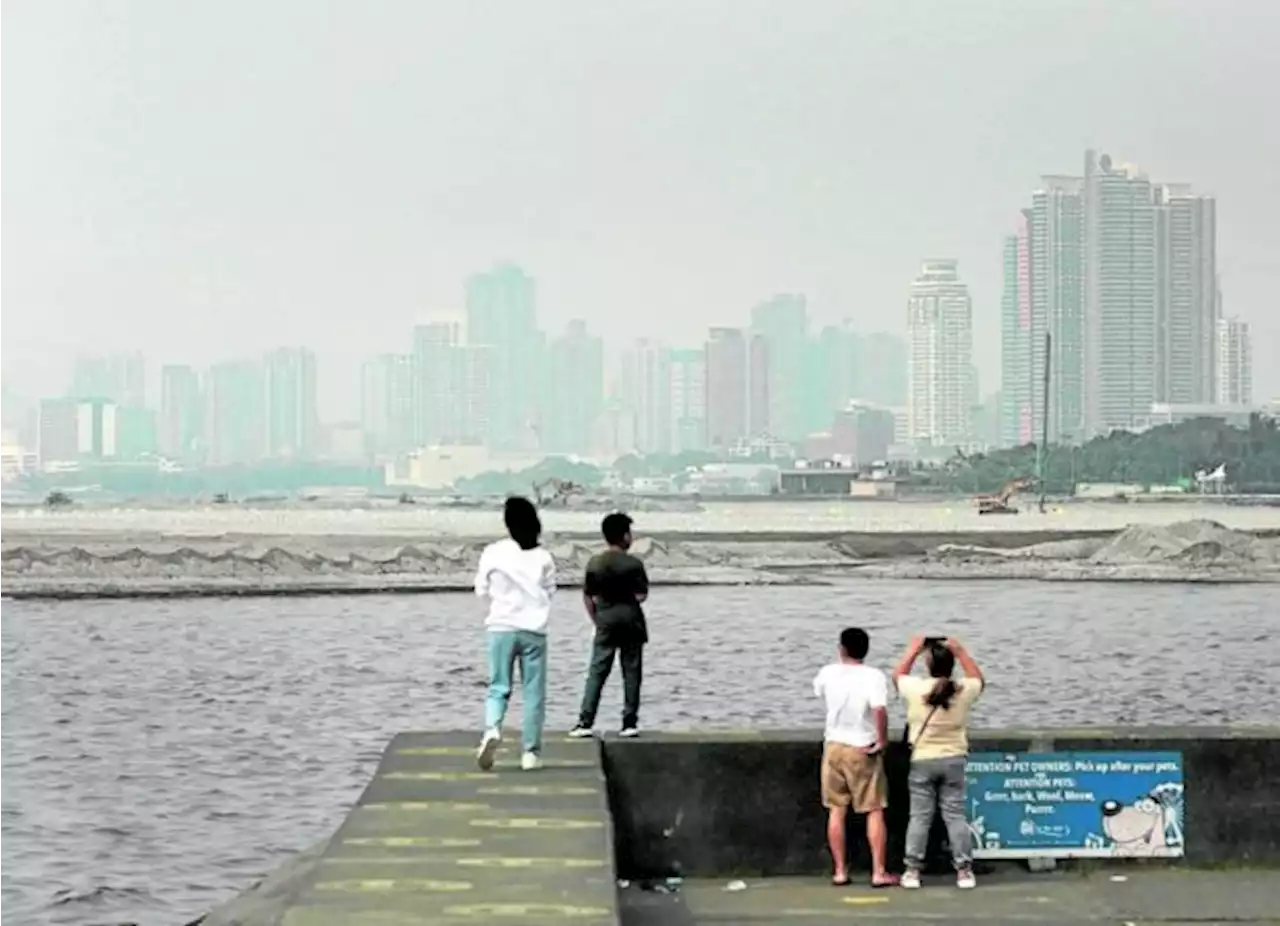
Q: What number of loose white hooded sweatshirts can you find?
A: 1